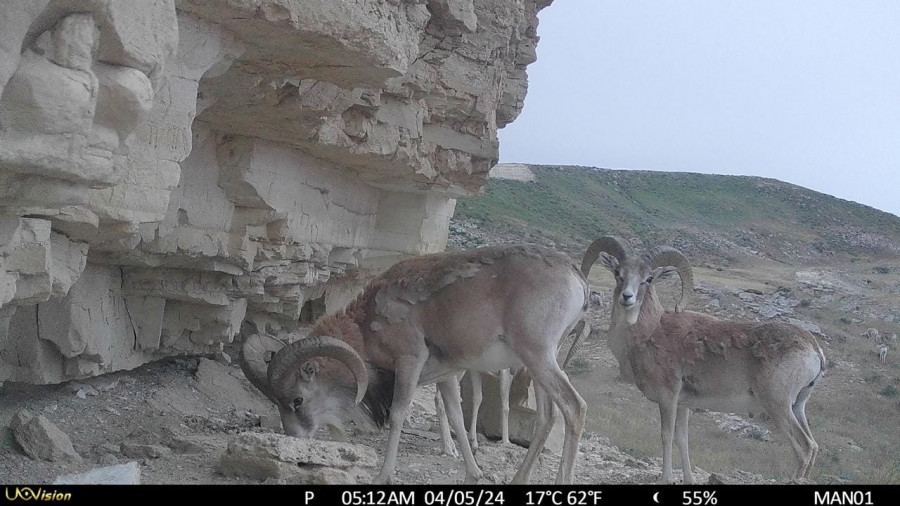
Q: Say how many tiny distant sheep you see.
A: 3